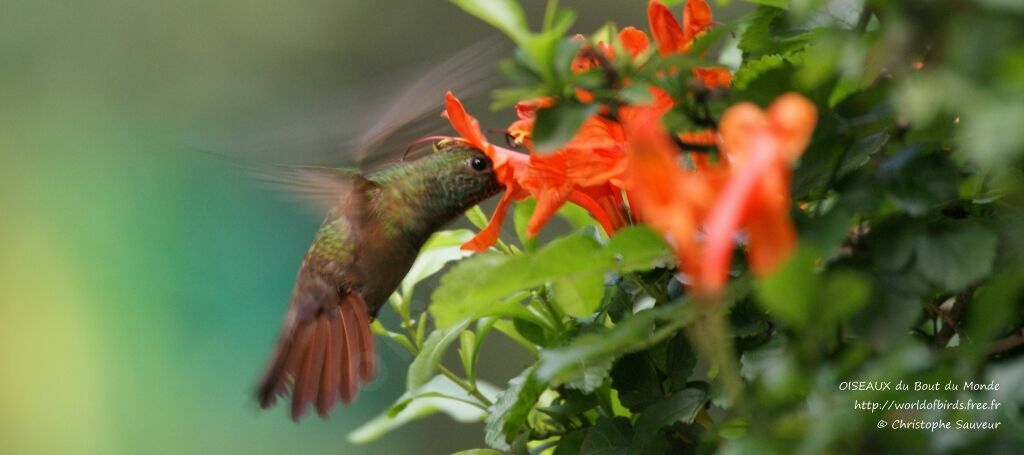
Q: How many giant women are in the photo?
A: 0